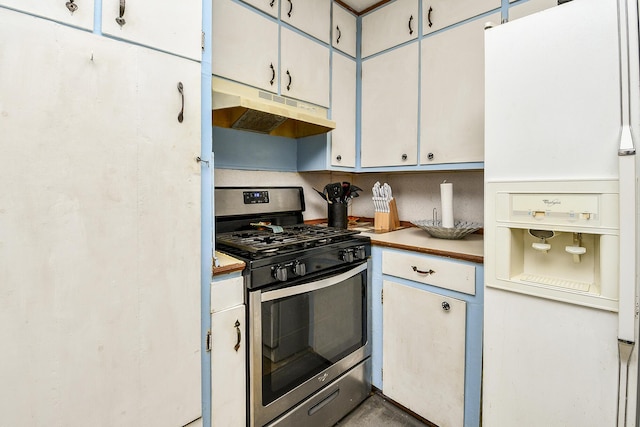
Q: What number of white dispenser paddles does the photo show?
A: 2